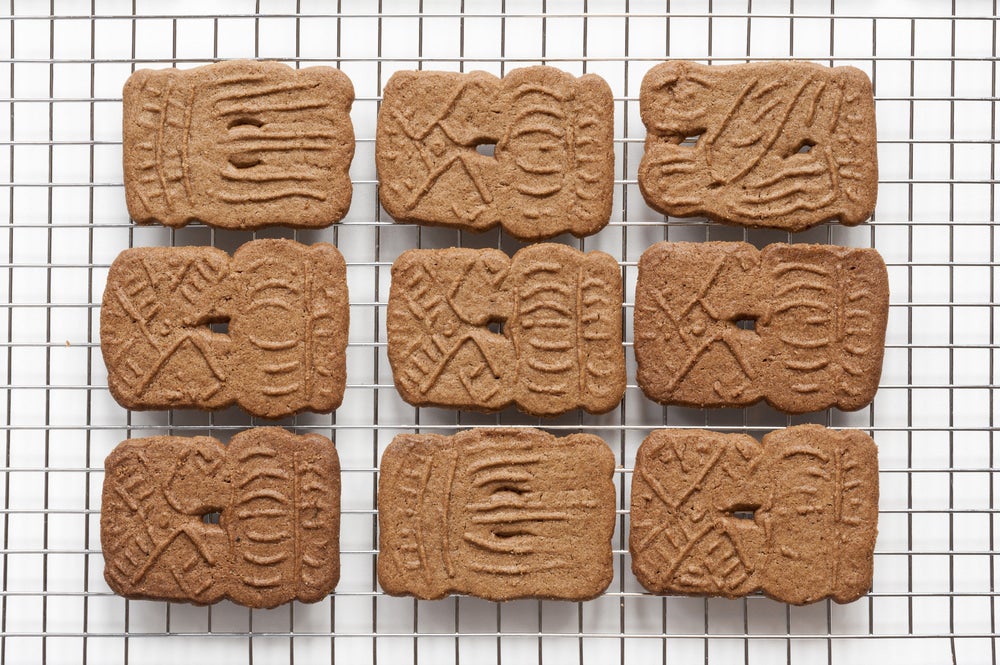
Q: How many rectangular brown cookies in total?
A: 9